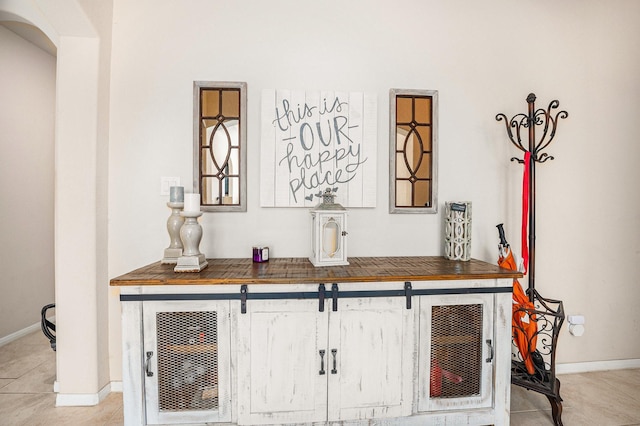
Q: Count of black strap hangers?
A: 4